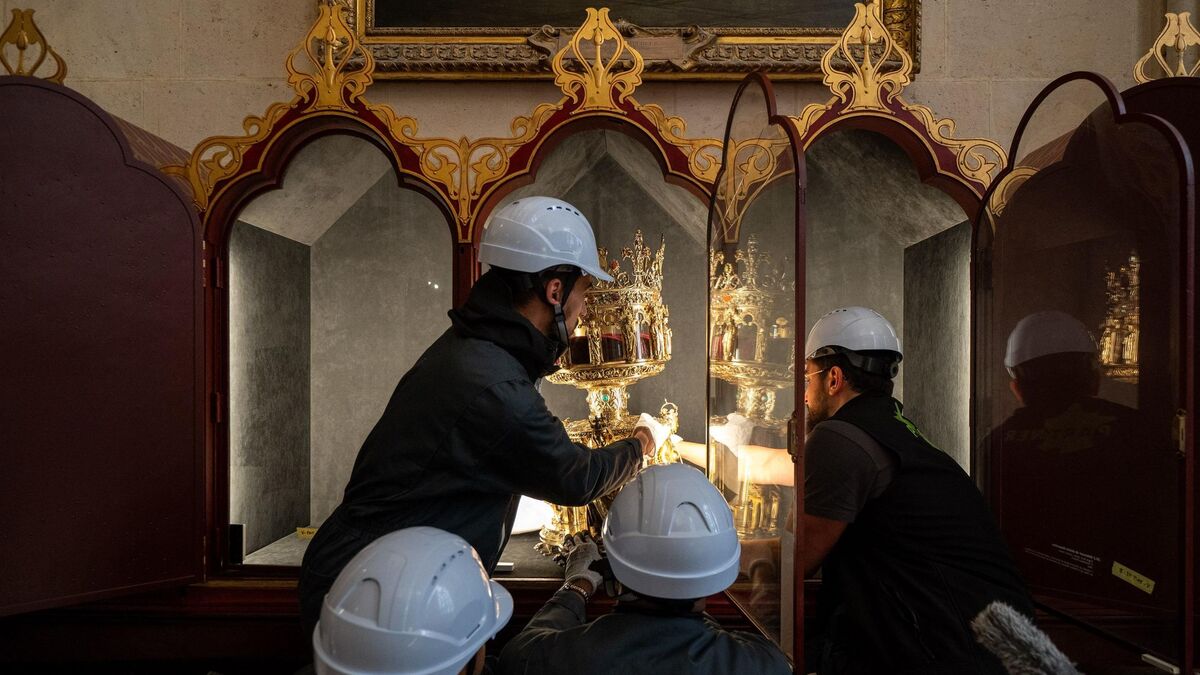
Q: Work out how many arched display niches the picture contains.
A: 3